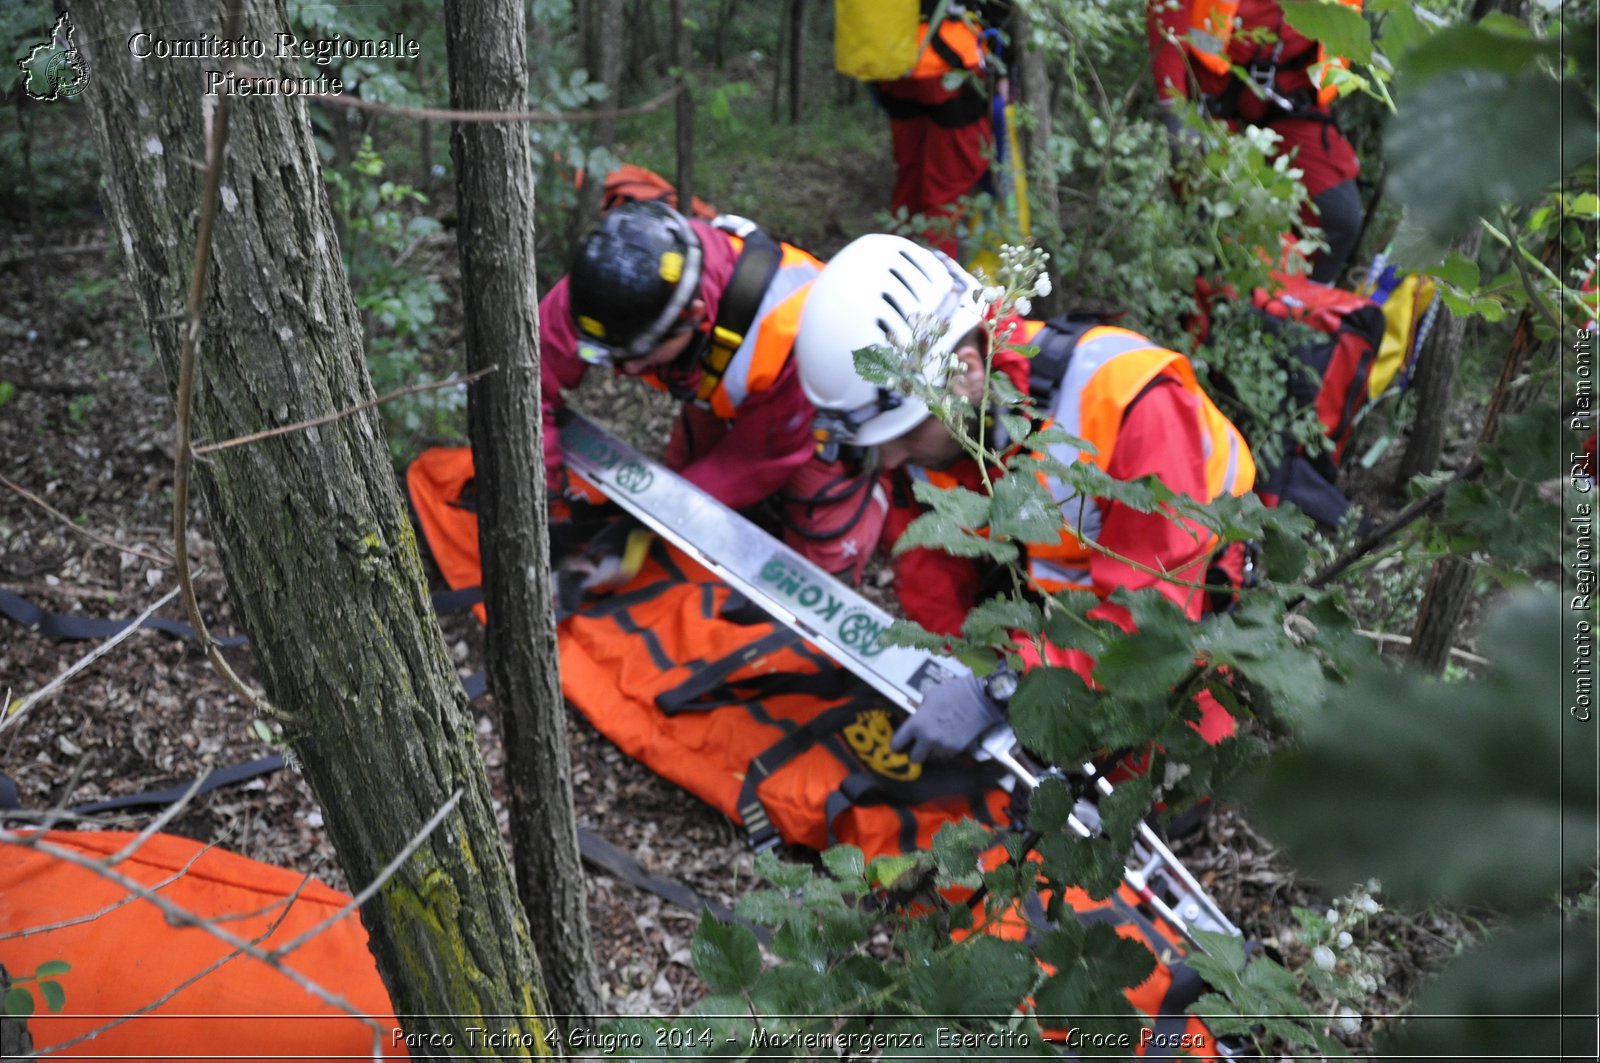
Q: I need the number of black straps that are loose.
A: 3